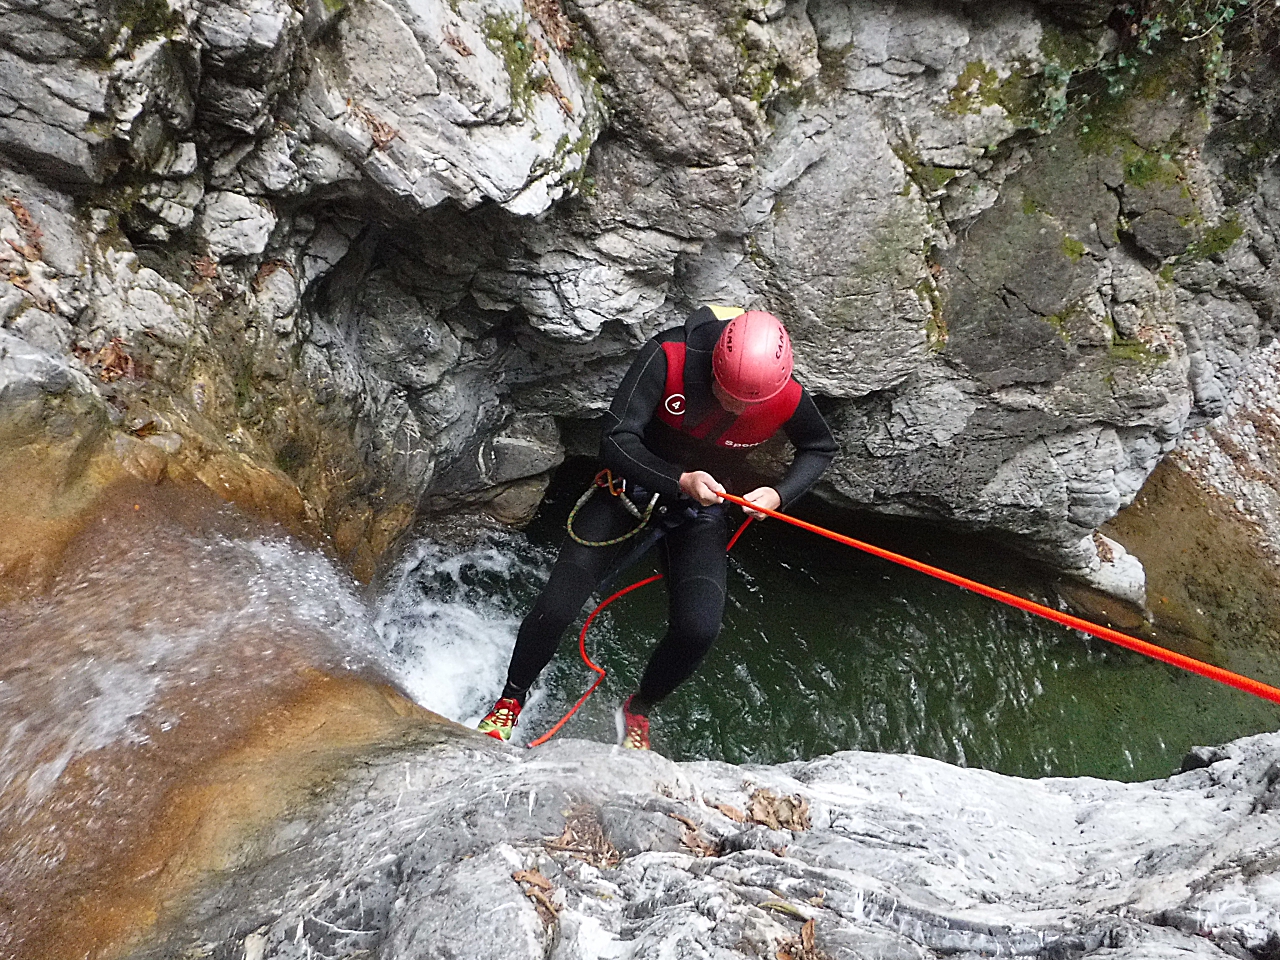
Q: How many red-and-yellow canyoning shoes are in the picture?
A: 2